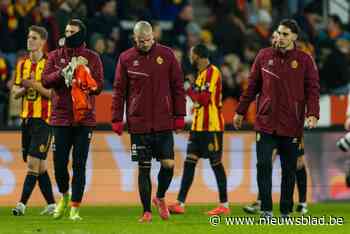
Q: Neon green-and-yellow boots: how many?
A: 2